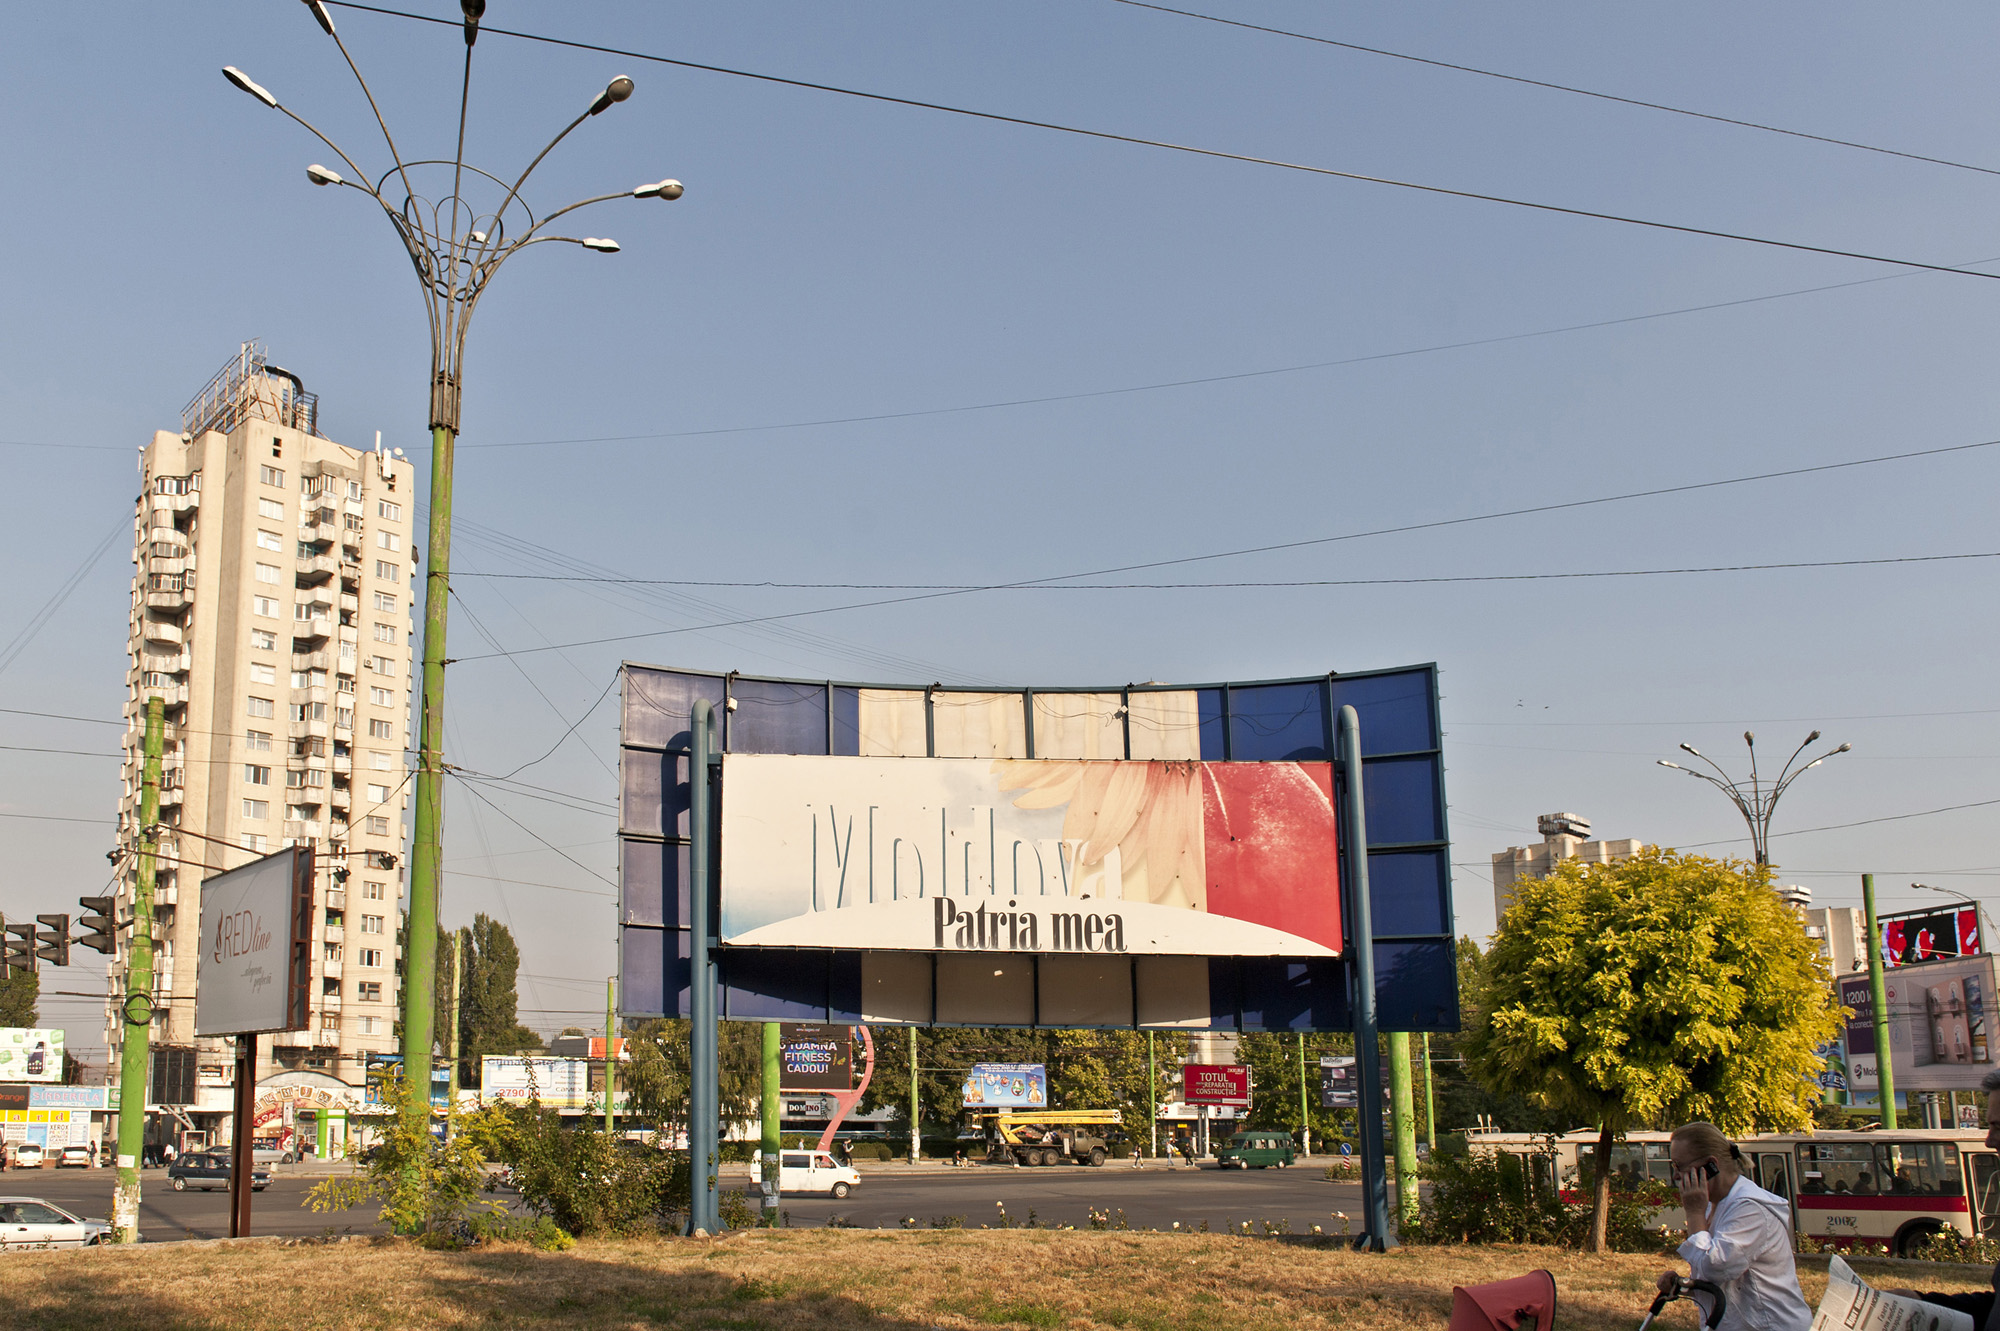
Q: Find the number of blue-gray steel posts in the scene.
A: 2